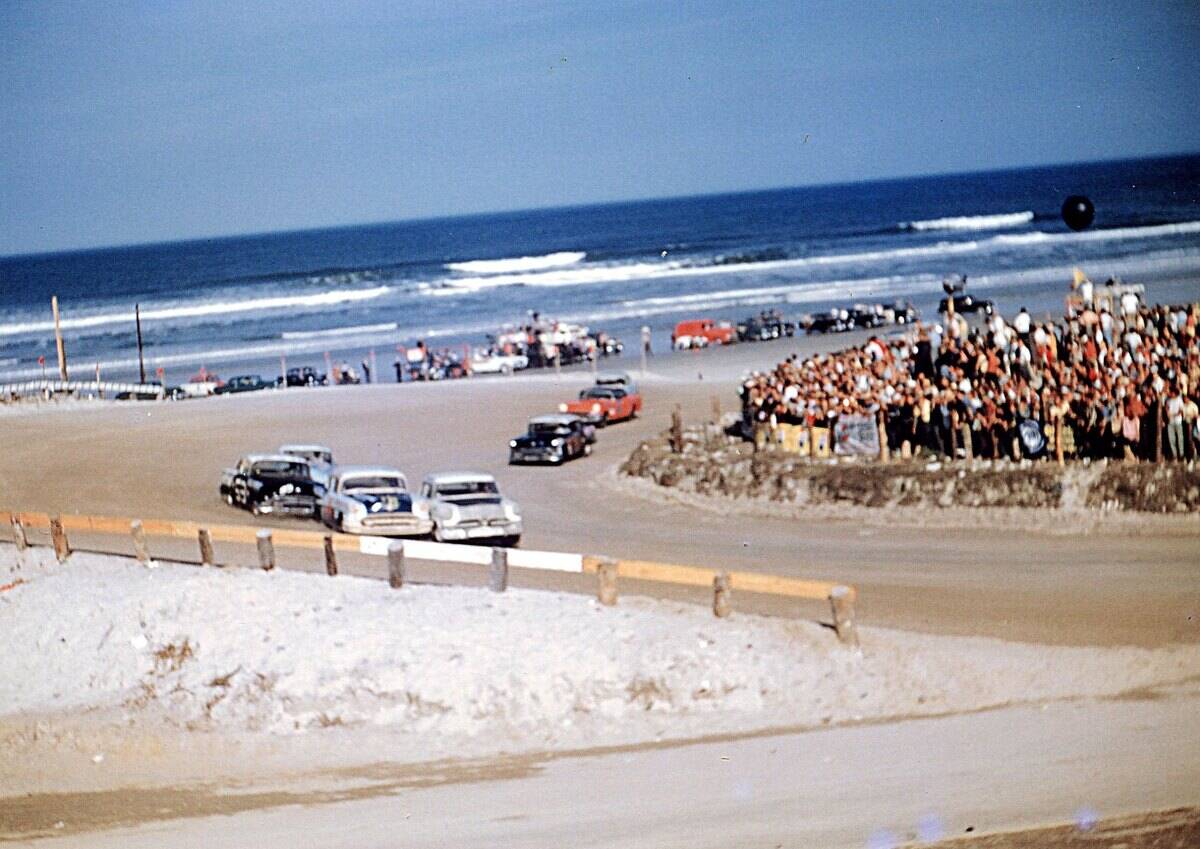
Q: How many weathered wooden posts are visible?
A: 11